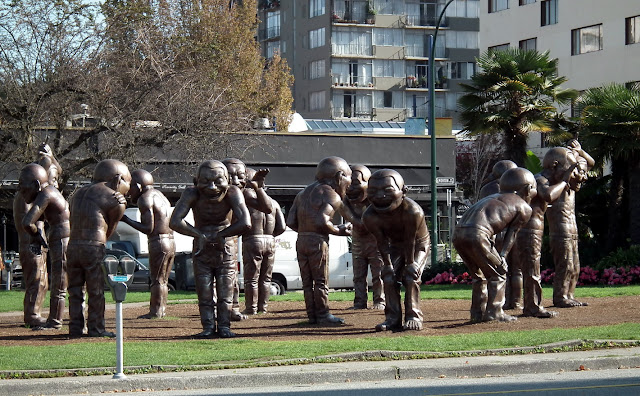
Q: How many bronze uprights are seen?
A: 14